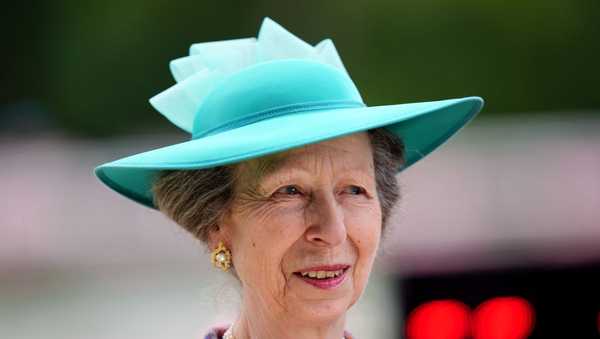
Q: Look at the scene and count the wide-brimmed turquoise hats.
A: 1